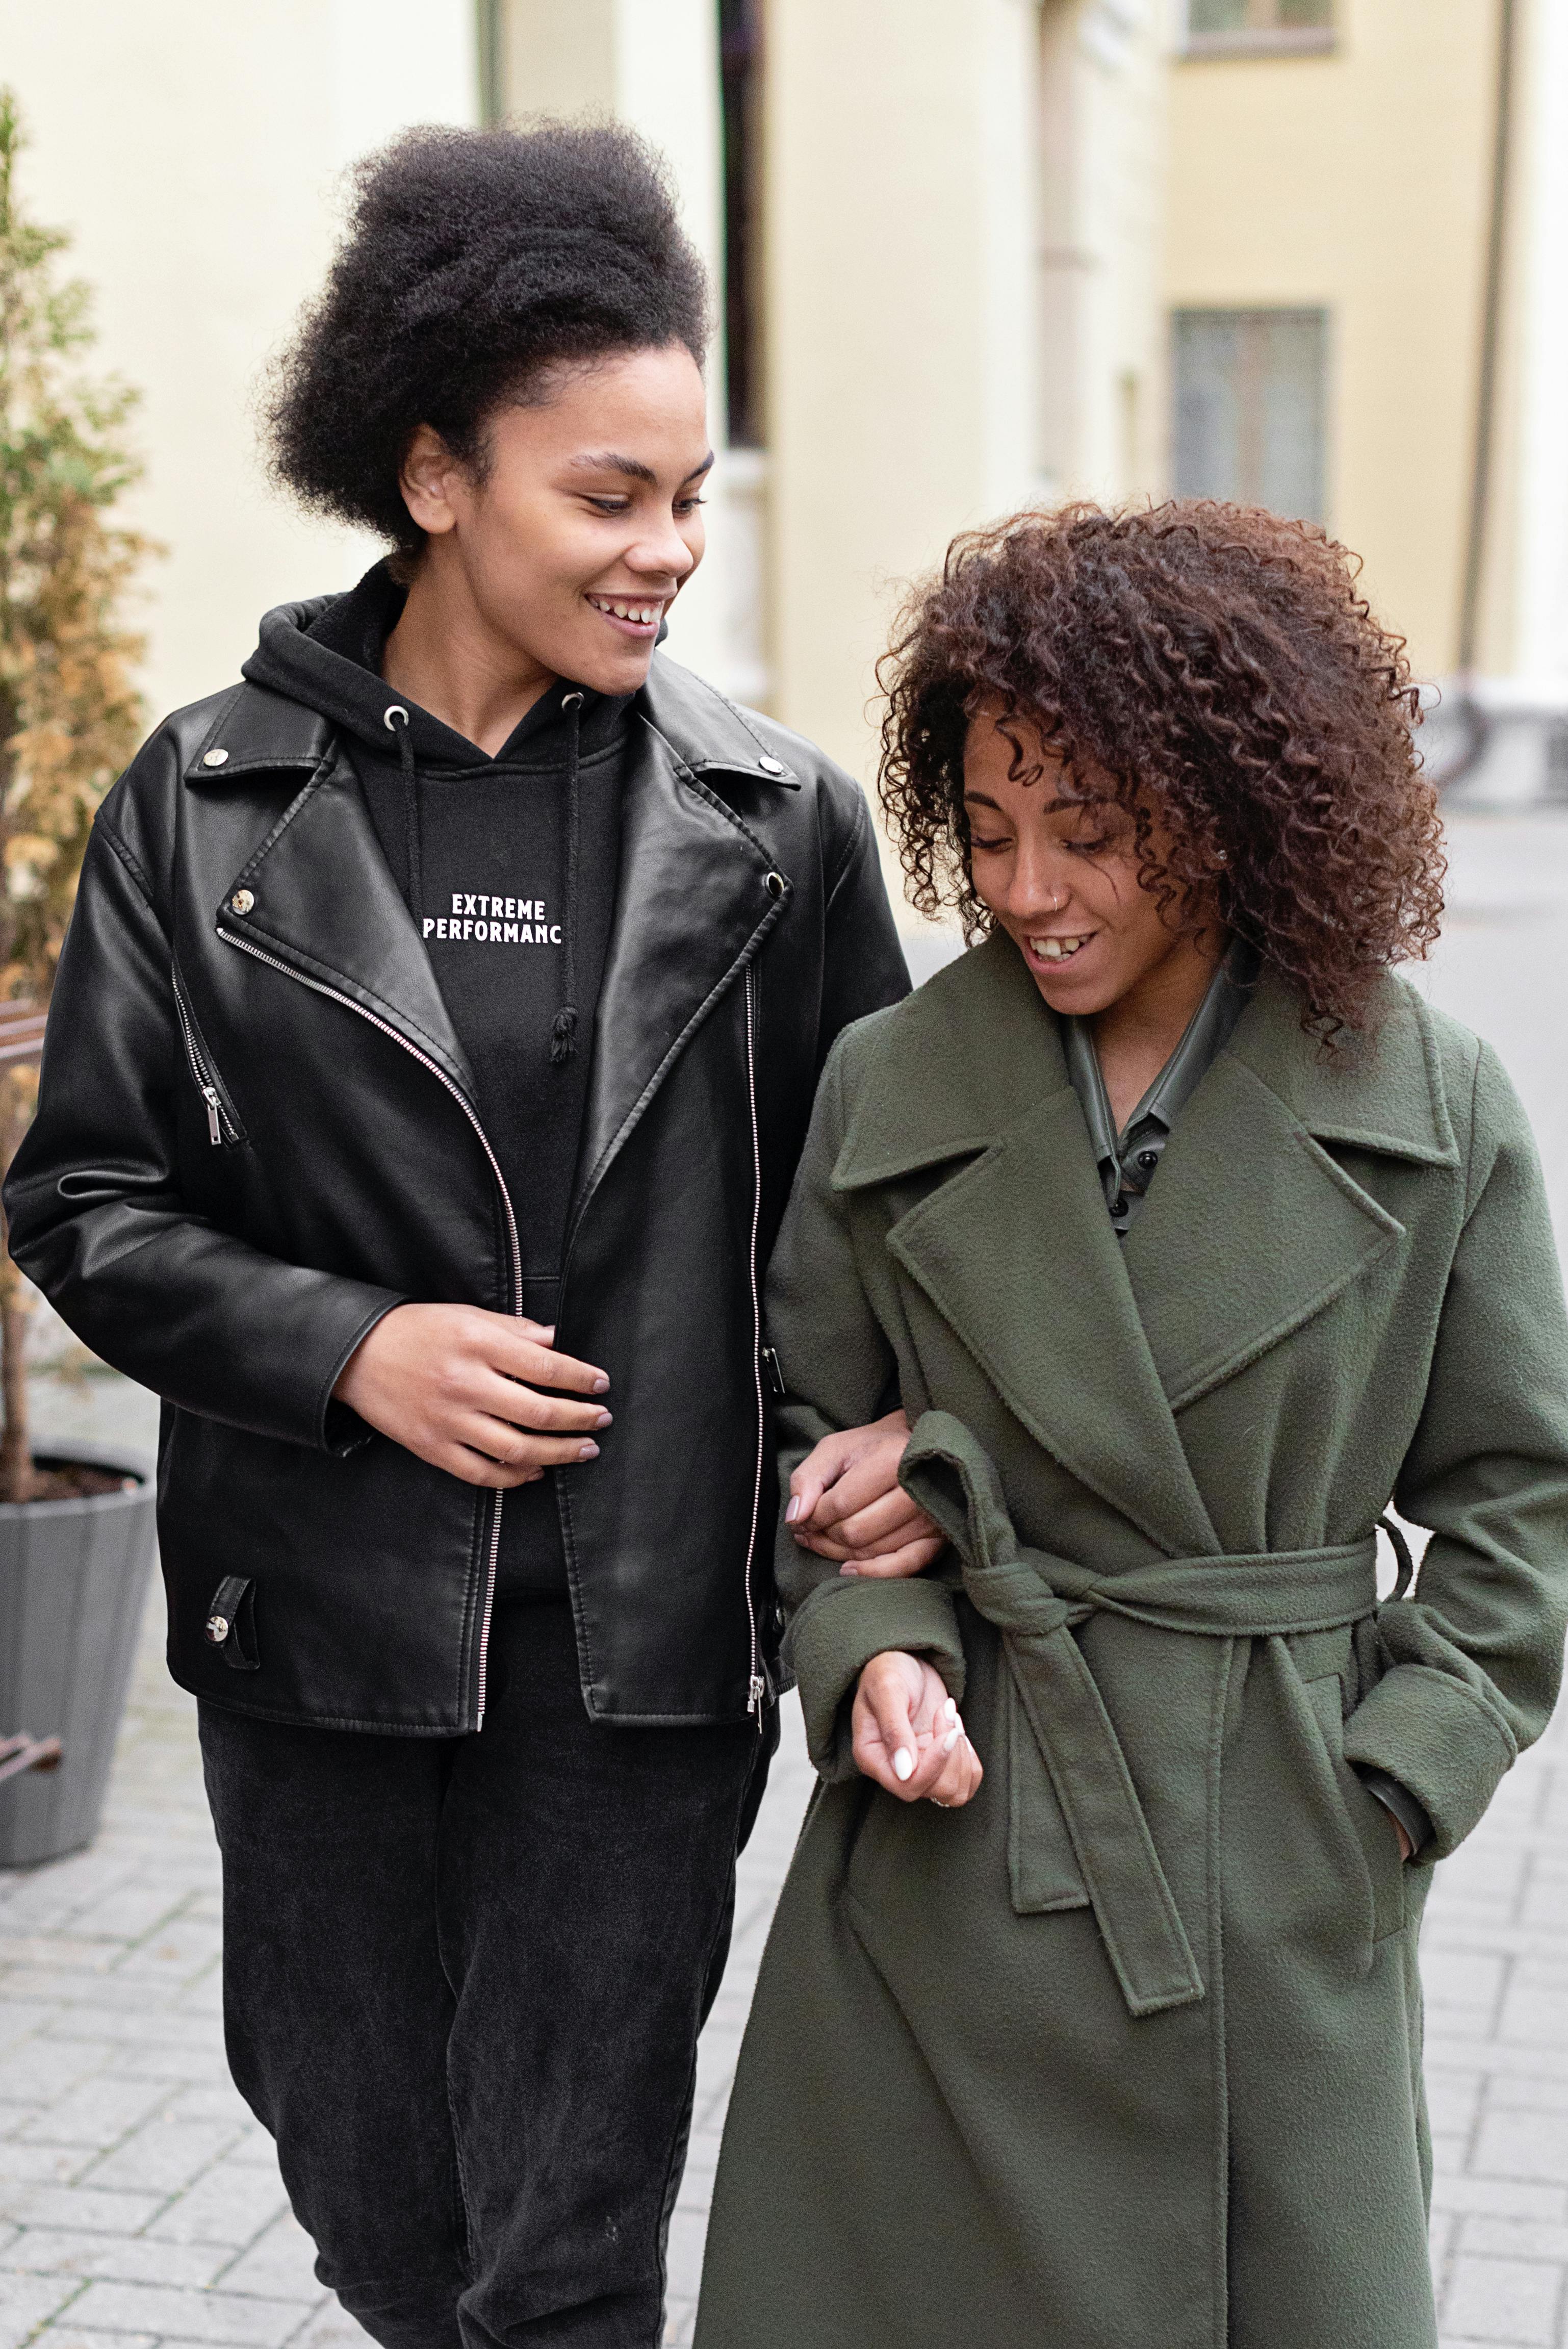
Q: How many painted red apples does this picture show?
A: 0